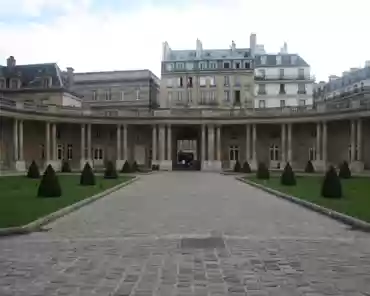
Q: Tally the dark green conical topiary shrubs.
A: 14